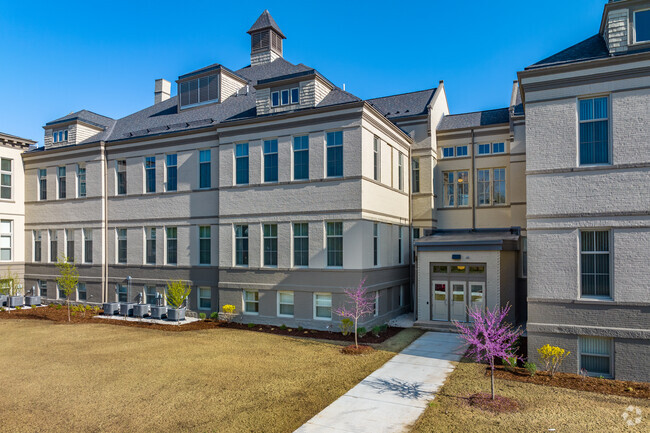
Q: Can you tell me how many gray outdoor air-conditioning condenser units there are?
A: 8